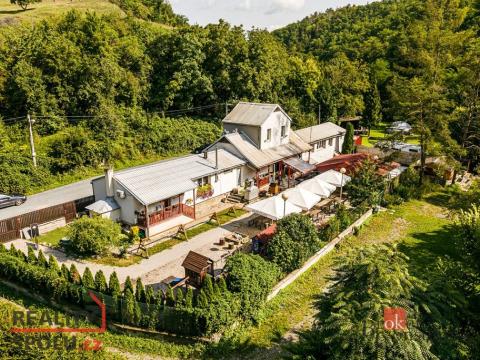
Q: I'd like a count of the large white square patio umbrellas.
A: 4